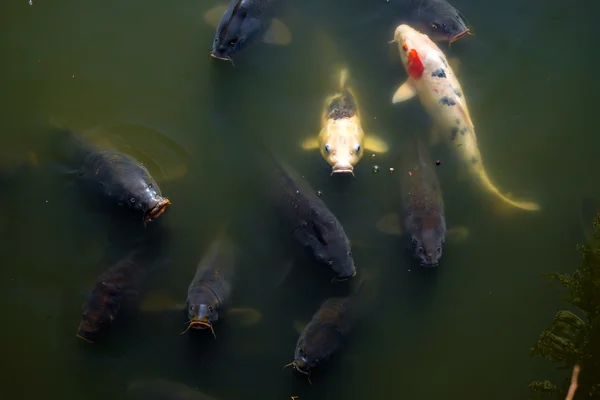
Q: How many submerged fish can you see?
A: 11